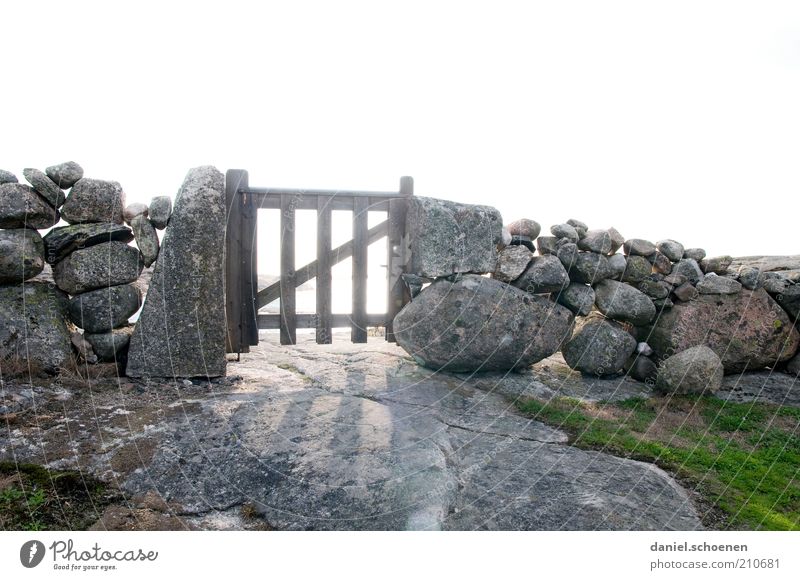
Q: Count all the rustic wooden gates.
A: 1